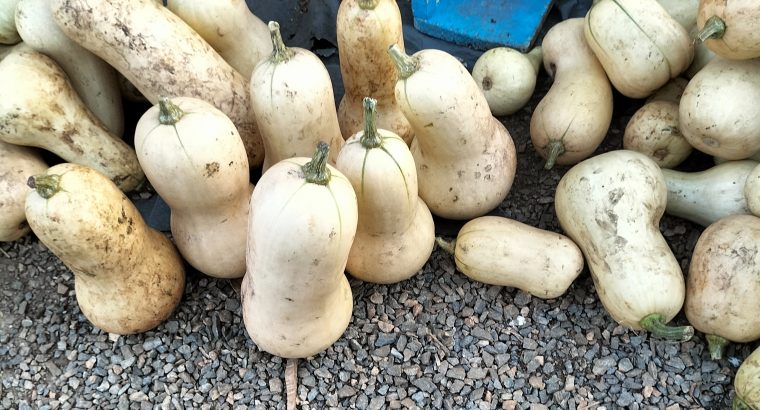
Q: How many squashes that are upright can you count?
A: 7